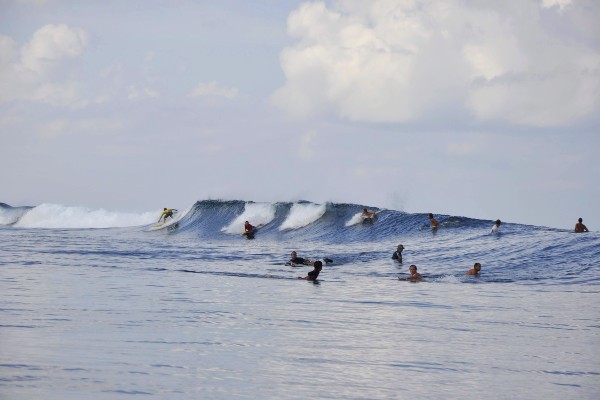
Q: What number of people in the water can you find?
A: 11